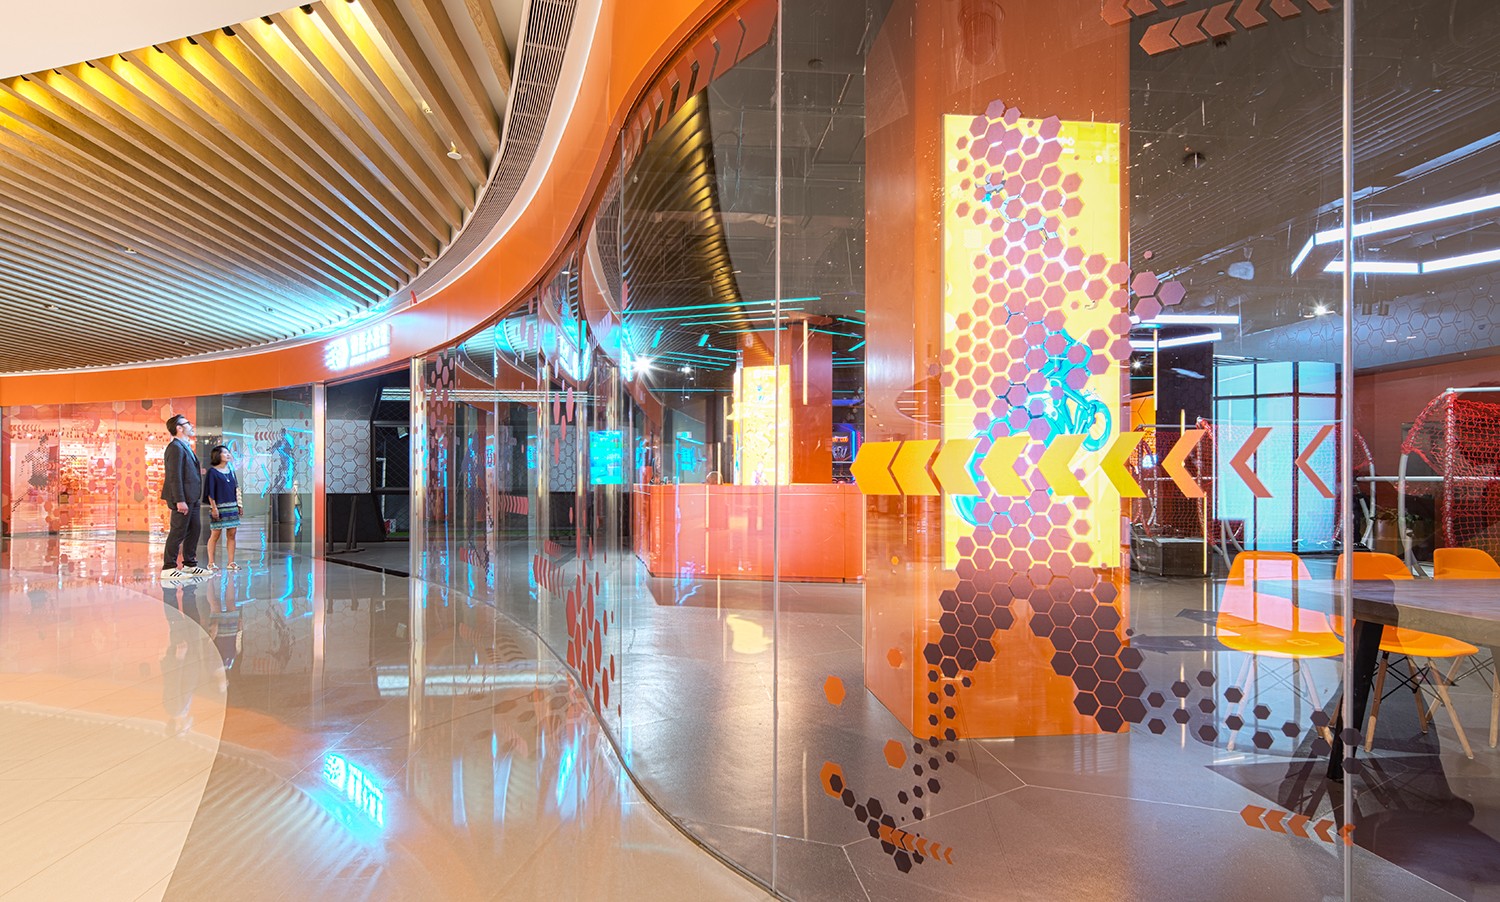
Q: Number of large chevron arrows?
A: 9